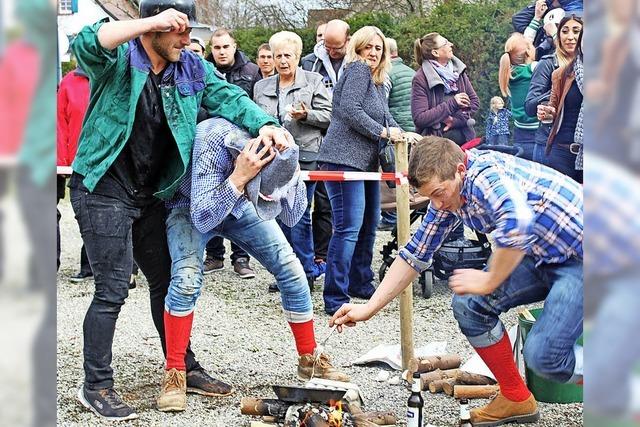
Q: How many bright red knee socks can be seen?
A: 3